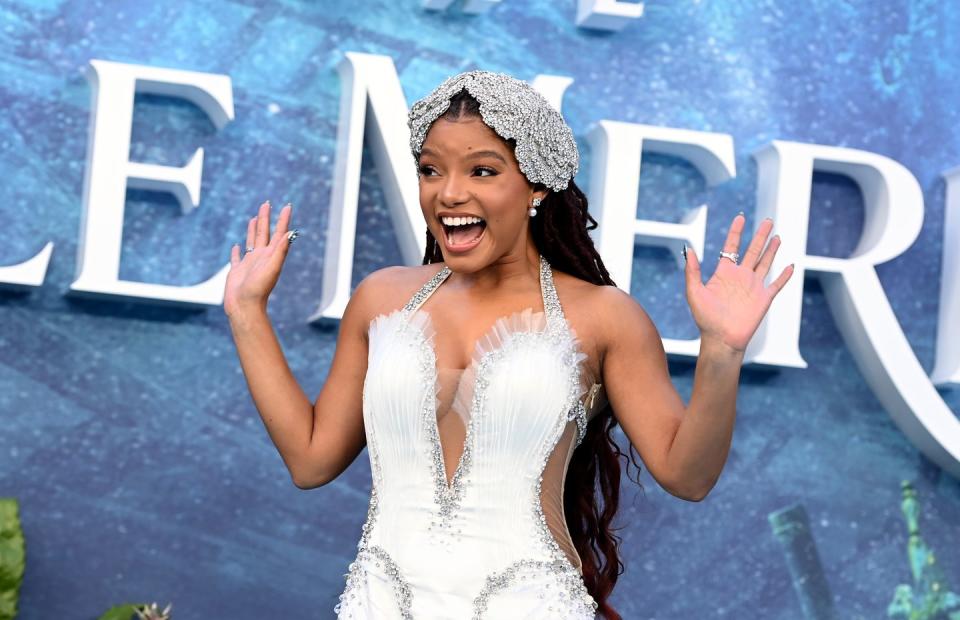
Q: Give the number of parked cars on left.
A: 0